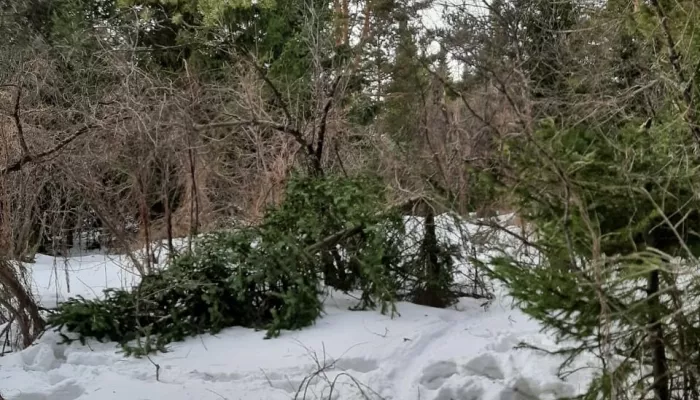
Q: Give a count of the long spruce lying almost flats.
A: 1